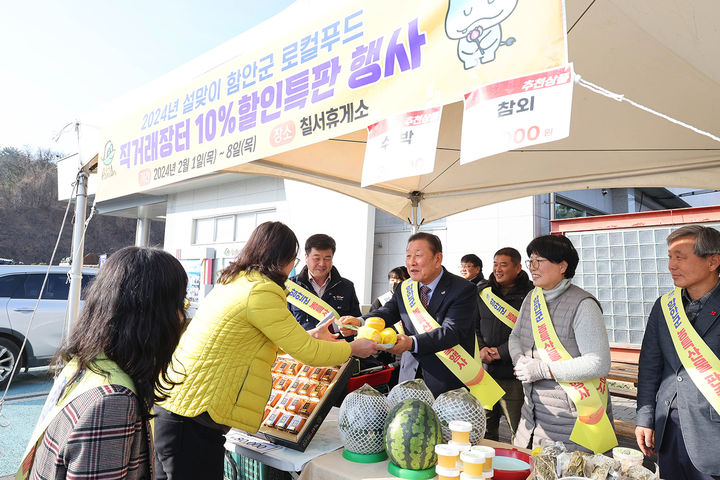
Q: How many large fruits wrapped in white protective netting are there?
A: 3